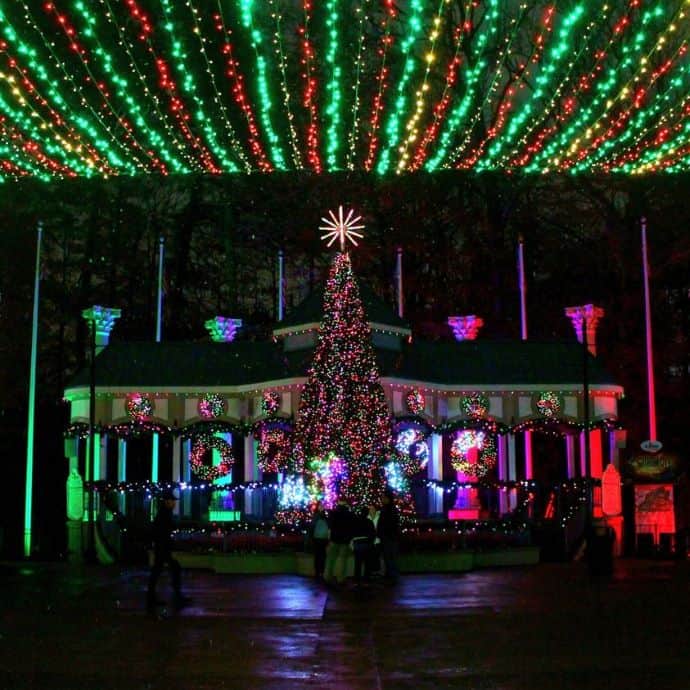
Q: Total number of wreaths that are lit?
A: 10